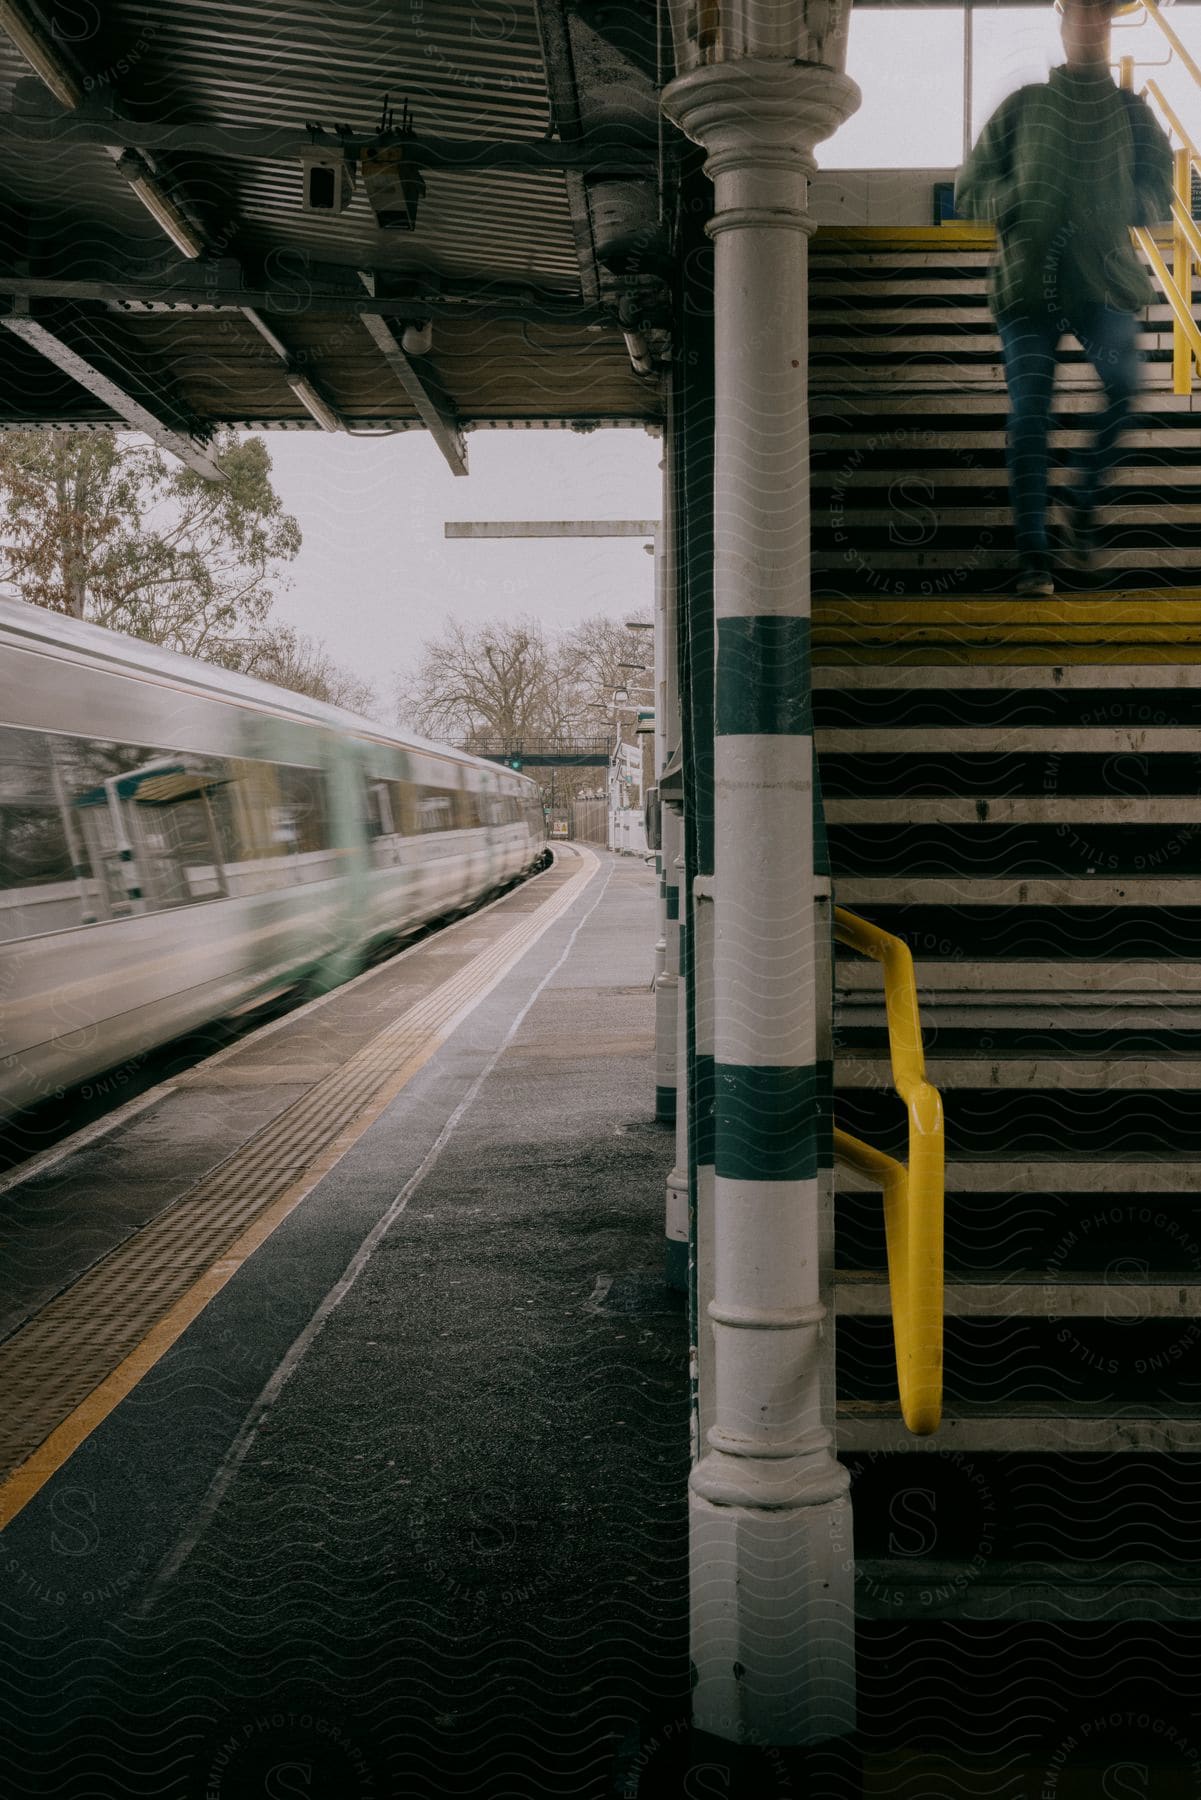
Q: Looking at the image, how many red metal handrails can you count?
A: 0